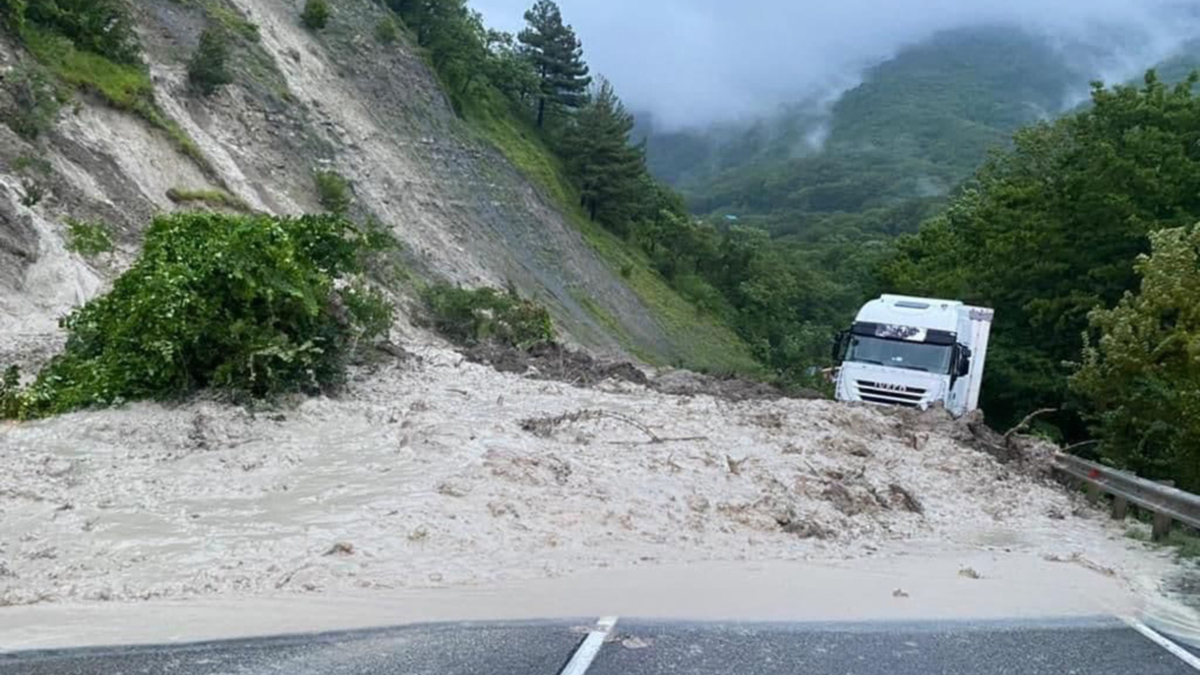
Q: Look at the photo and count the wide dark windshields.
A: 1